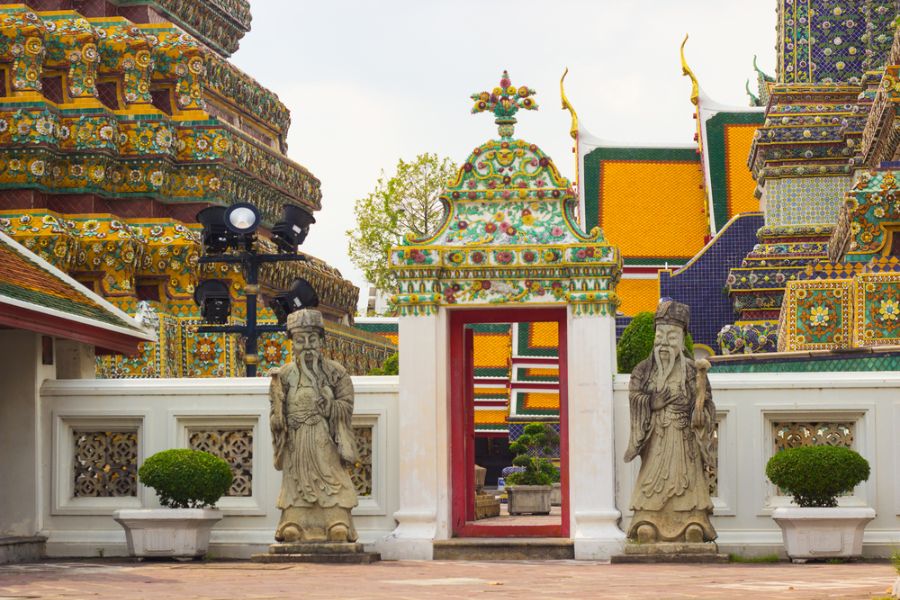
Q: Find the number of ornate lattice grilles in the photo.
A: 5